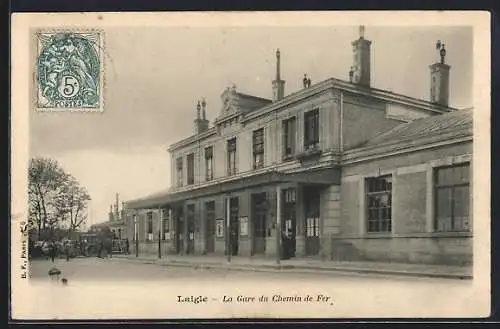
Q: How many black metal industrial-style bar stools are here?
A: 0